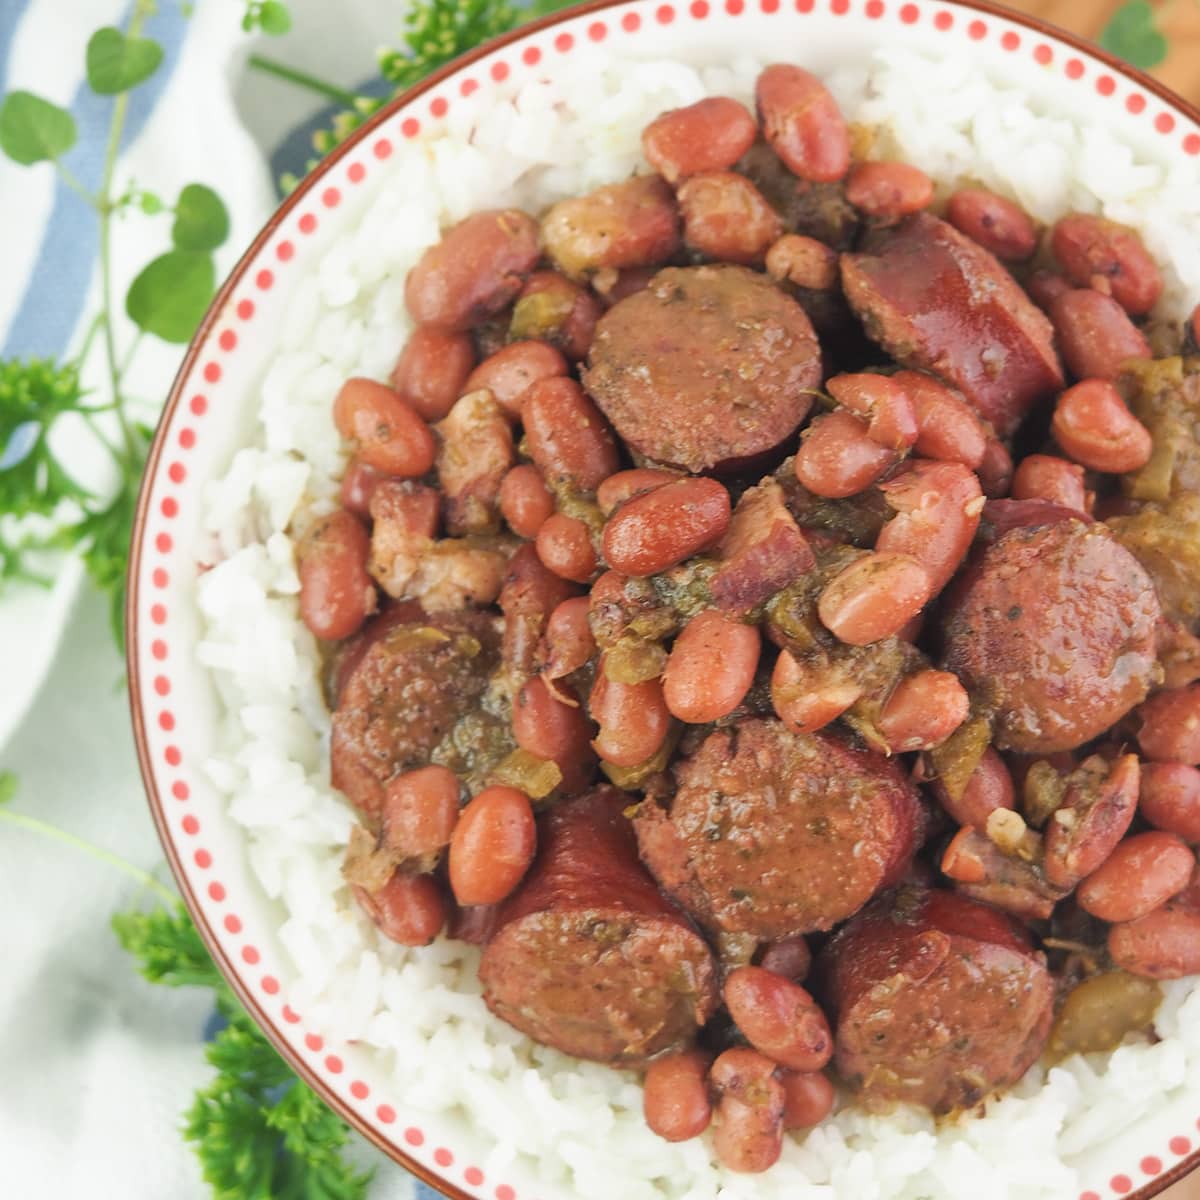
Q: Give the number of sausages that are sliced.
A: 7